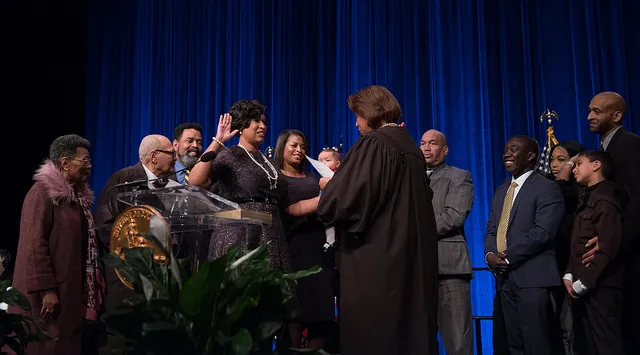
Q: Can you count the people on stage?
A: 12